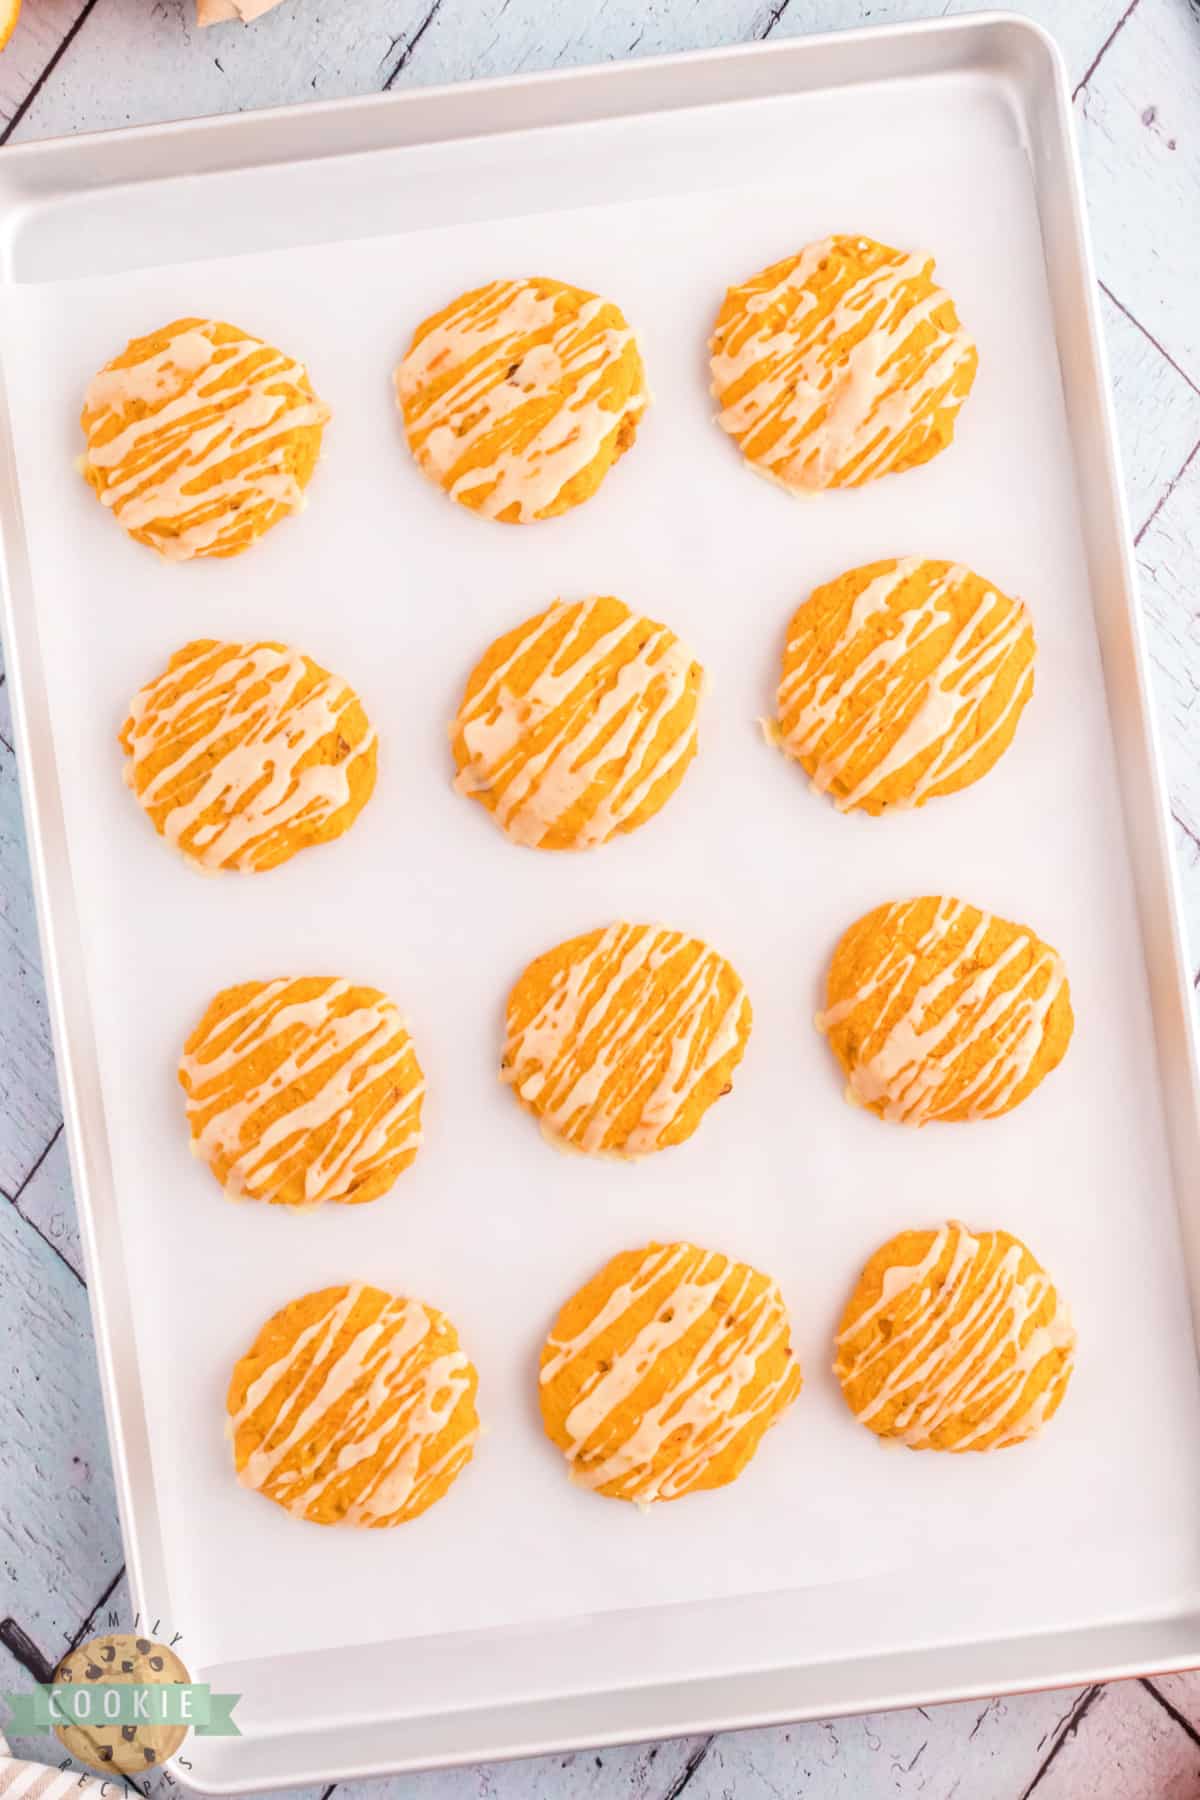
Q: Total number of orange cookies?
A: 12